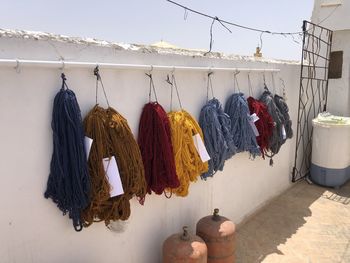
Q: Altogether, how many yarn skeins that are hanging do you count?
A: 9